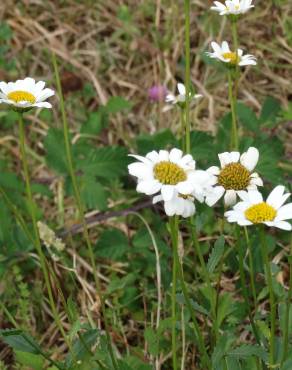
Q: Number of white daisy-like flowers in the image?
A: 8